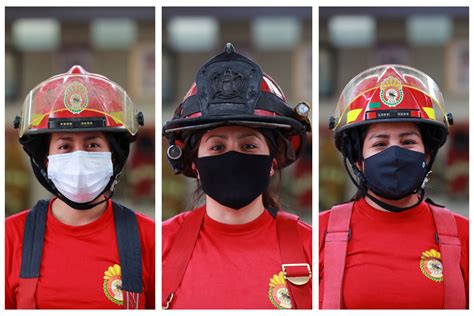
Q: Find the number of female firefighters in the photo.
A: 3